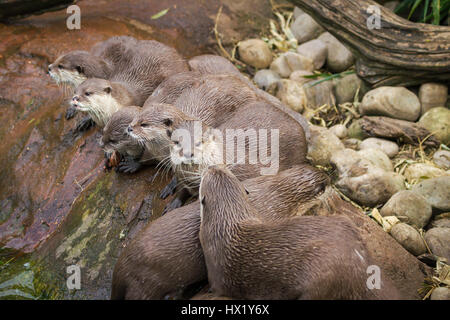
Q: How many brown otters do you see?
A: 7